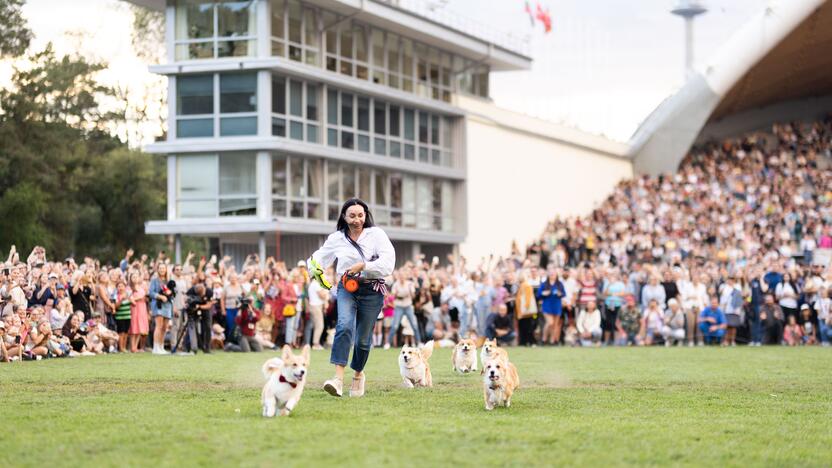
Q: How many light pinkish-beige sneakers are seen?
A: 2